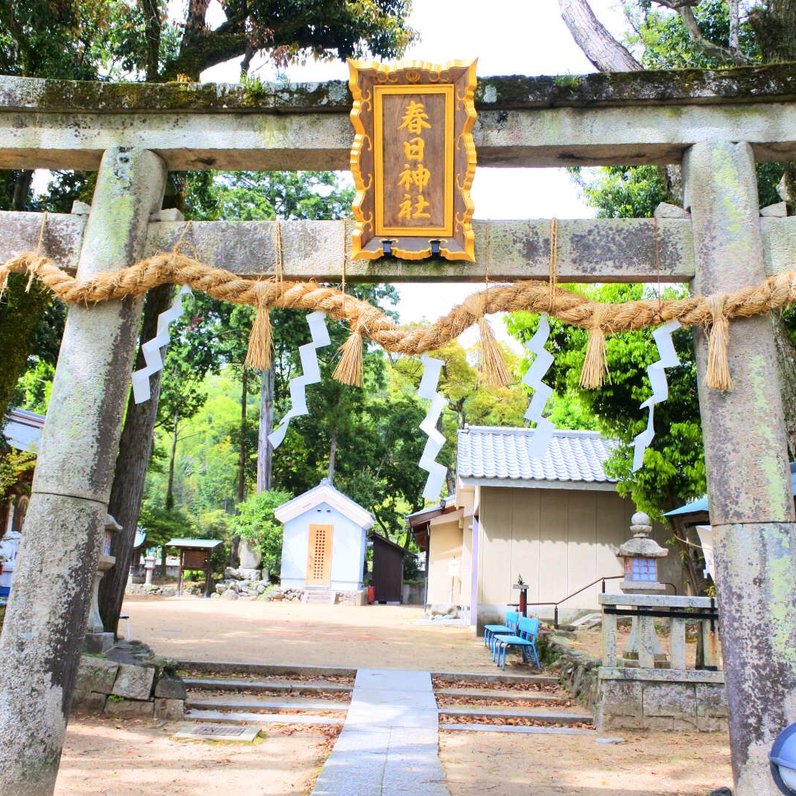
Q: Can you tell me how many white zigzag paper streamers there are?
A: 5